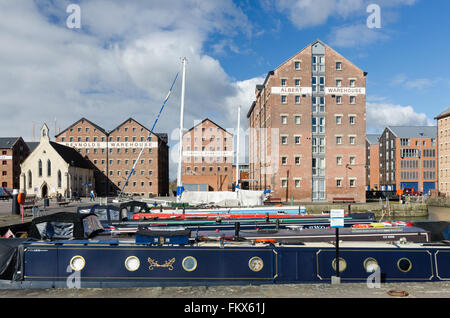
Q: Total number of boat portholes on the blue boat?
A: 7